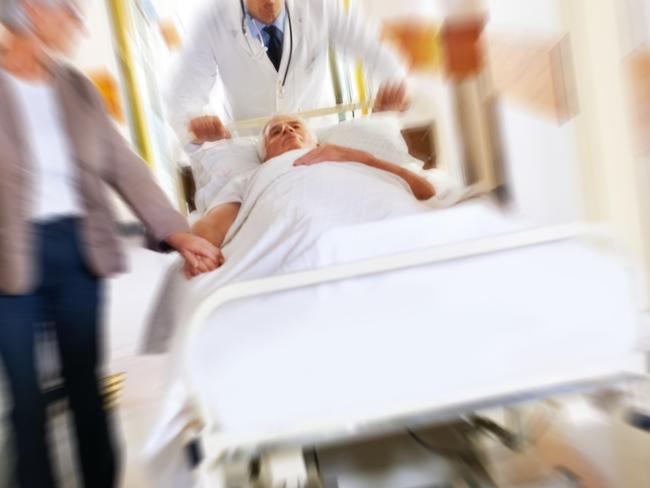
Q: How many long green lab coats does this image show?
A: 0